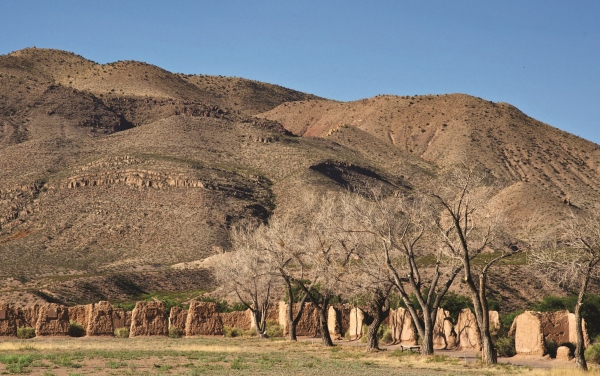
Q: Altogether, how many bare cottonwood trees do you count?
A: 7